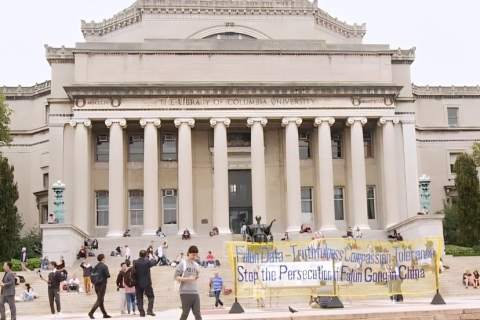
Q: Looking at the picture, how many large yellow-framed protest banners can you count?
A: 1